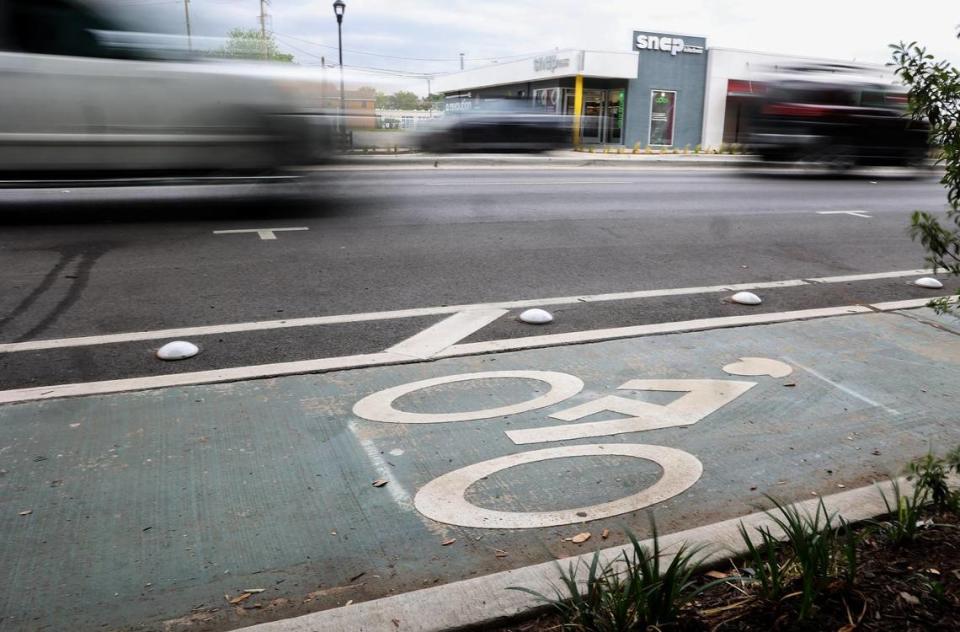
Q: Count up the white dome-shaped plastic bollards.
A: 4